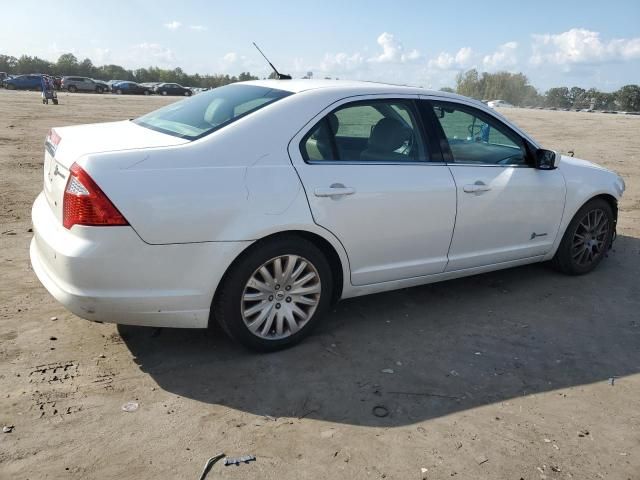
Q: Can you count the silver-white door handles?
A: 2